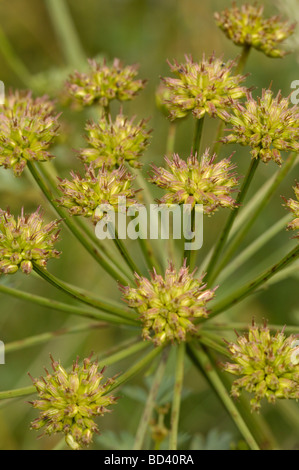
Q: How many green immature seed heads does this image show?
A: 13